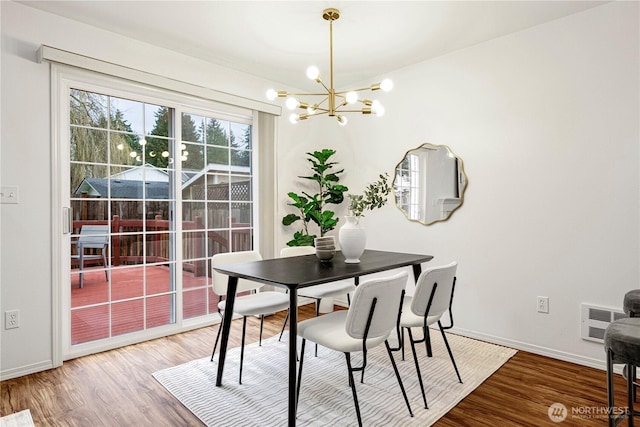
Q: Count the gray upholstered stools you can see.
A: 2